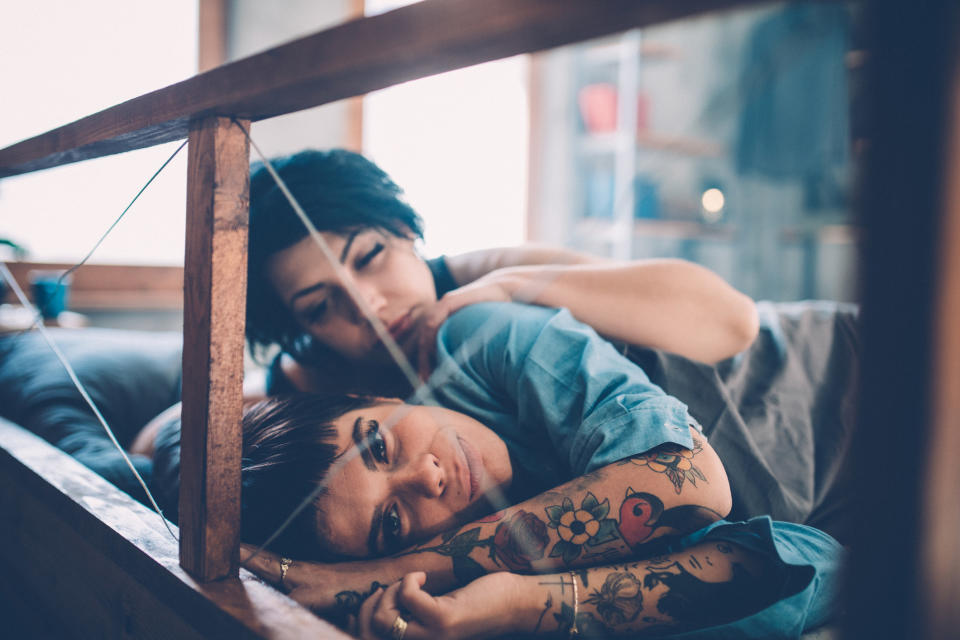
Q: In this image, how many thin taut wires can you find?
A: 4